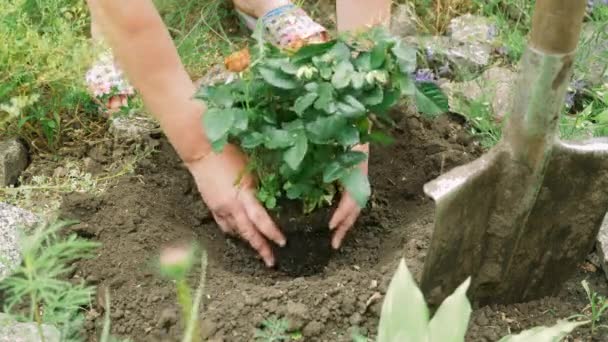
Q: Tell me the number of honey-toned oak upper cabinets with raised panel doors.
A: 0